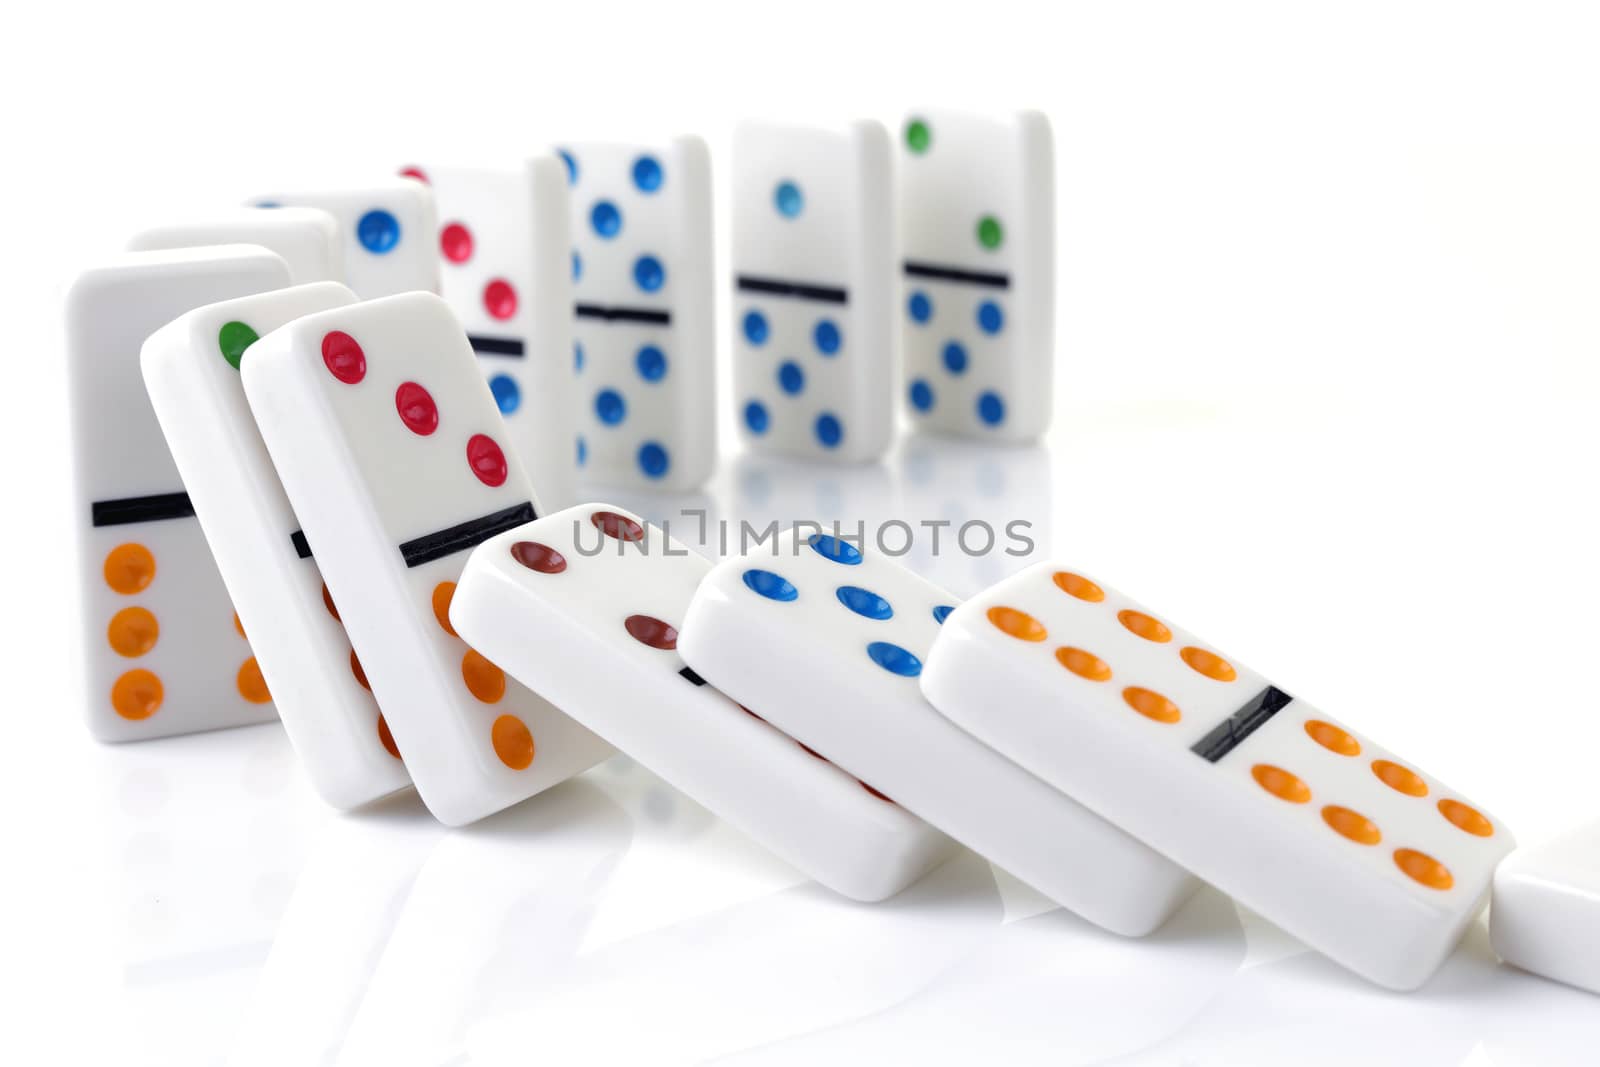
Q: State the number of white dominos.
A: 13